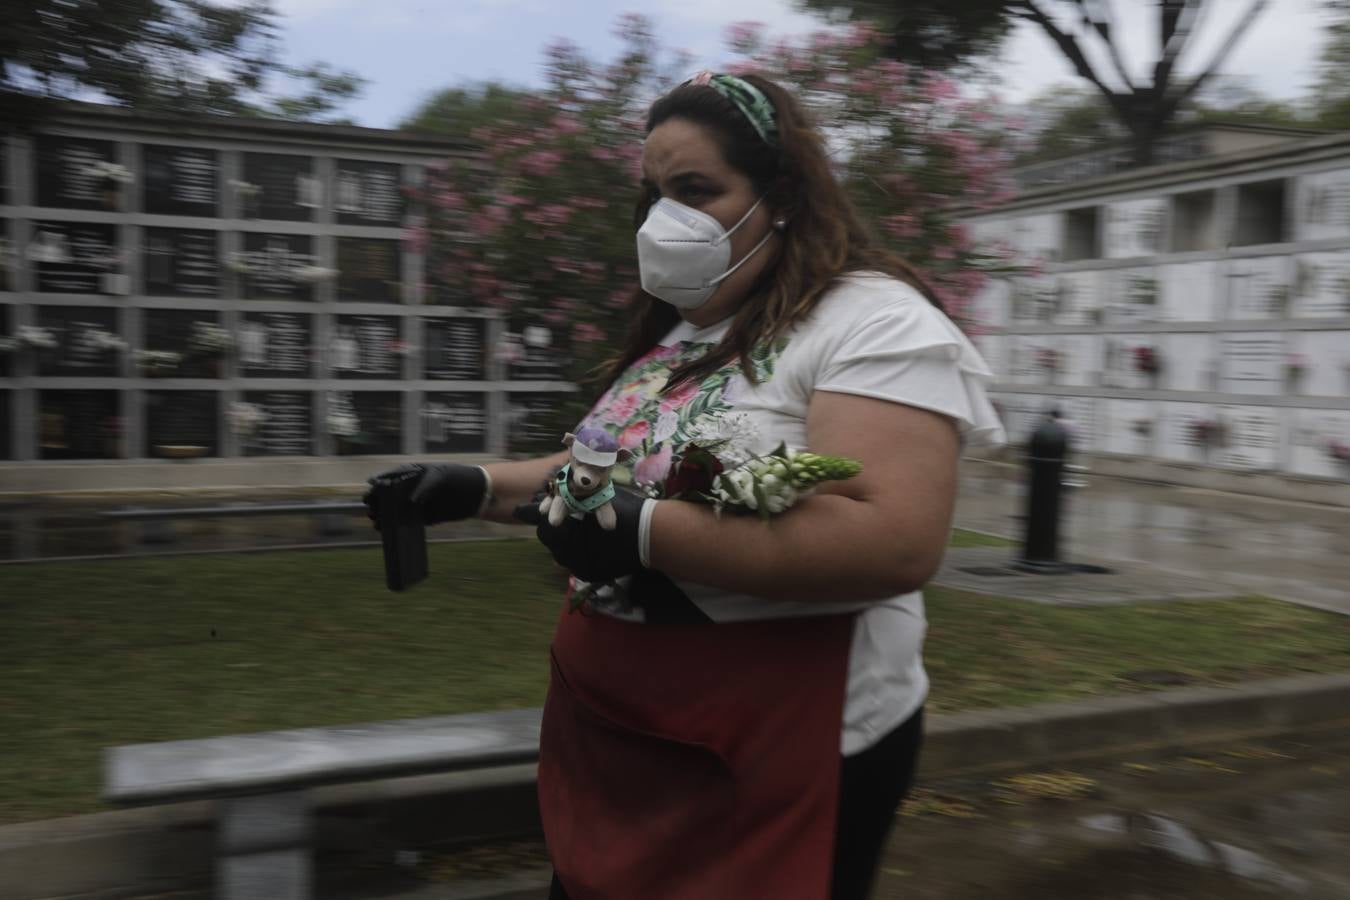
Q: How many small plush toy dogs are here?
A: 1